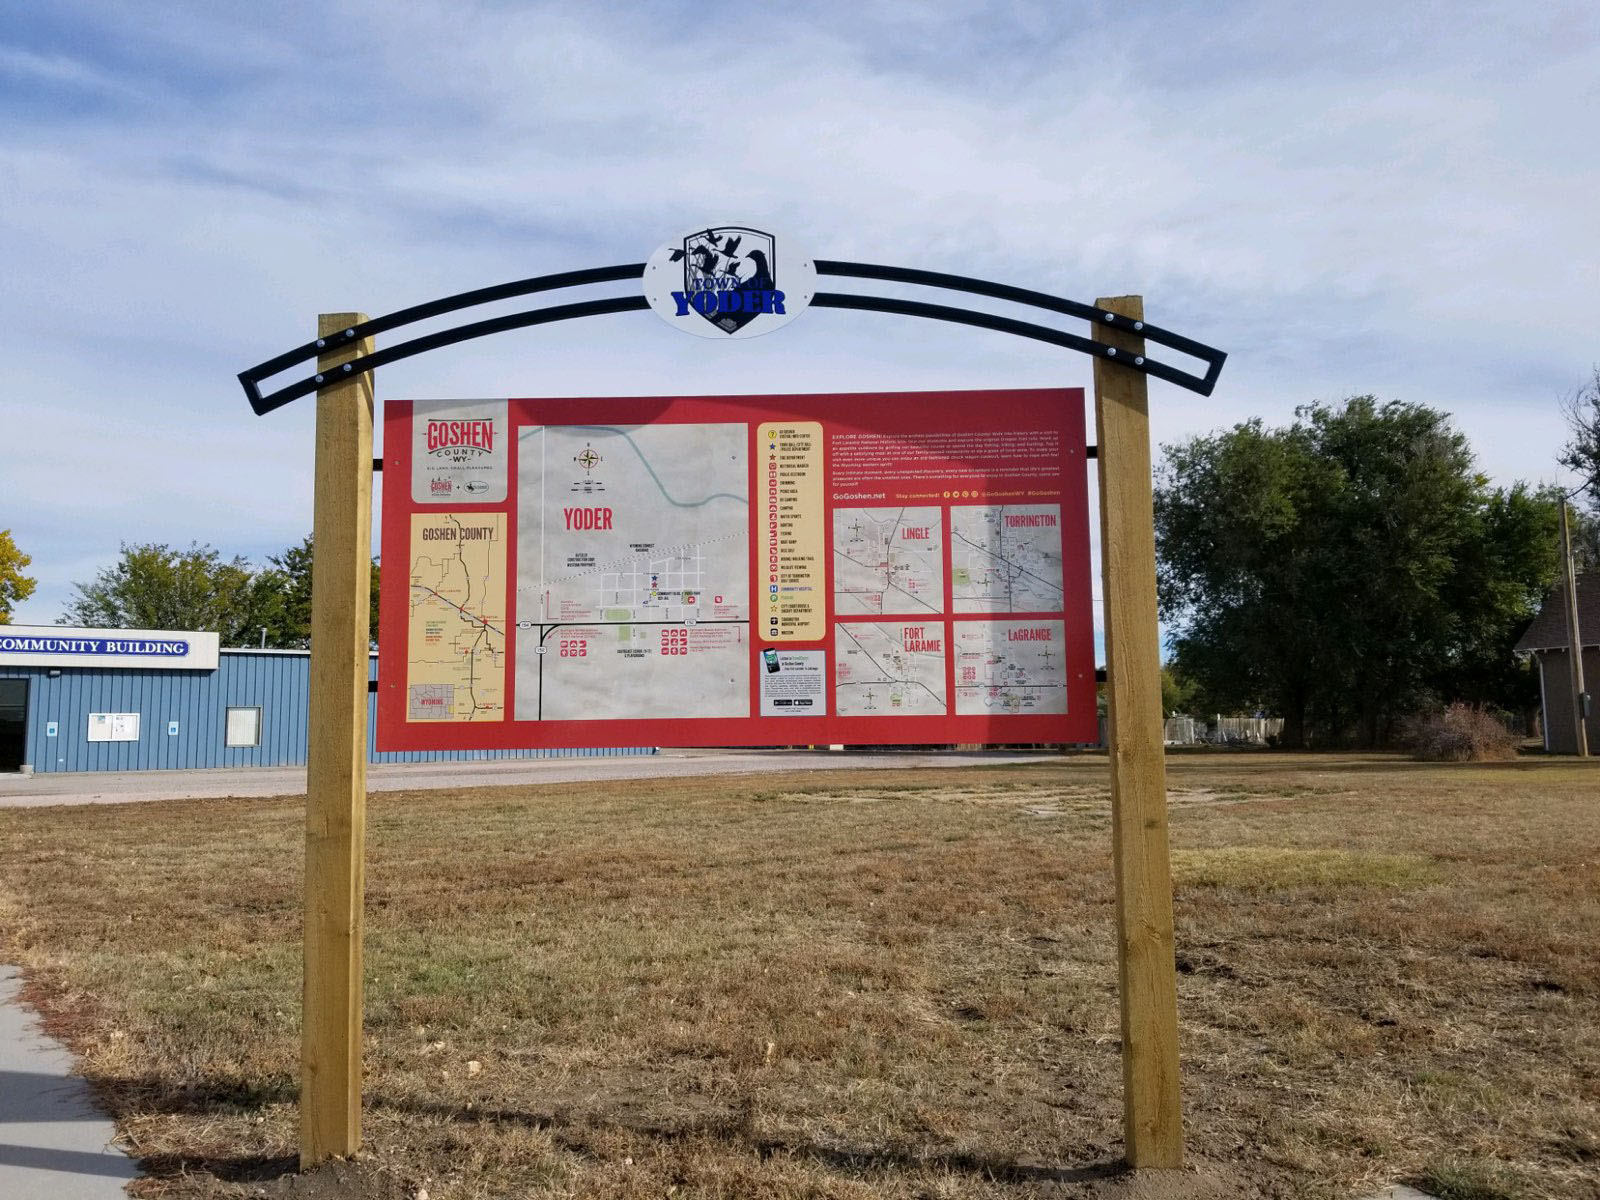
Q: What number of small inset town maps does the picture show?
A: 4